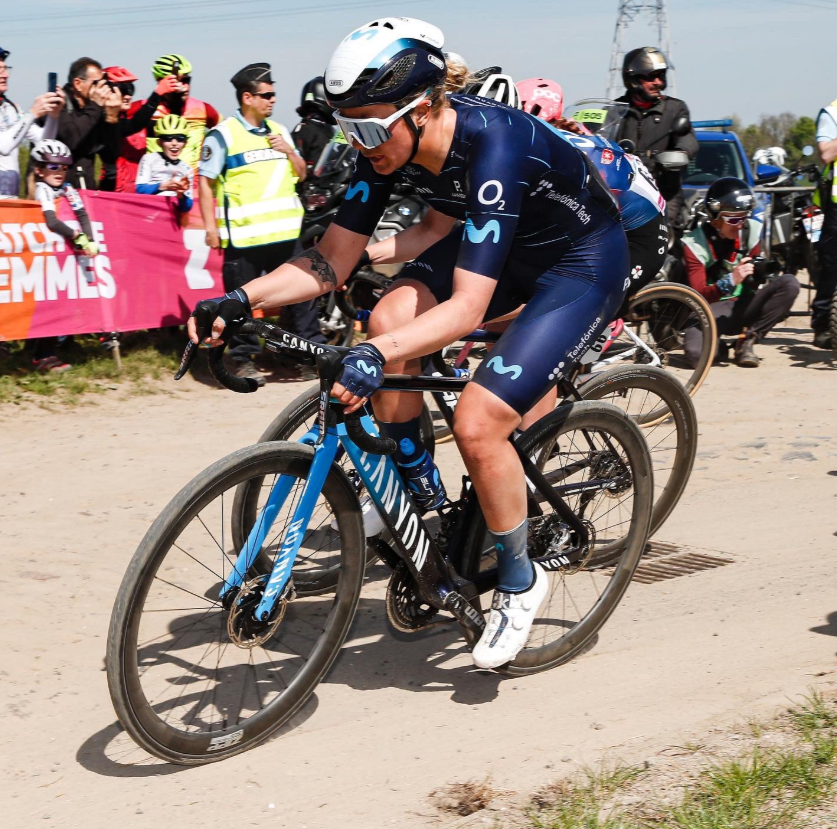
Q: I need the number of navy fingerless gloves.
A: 2